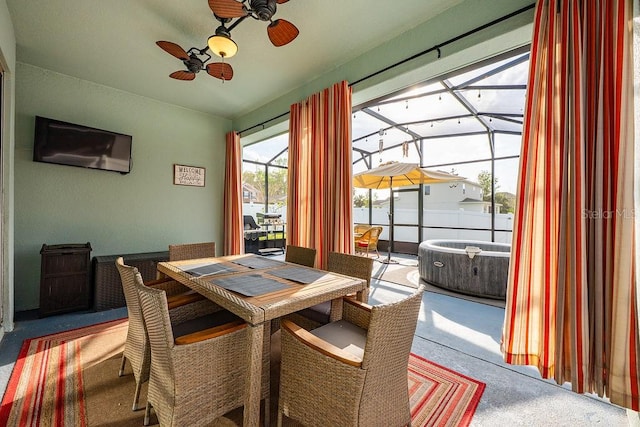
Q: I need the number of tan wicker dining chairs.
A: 6